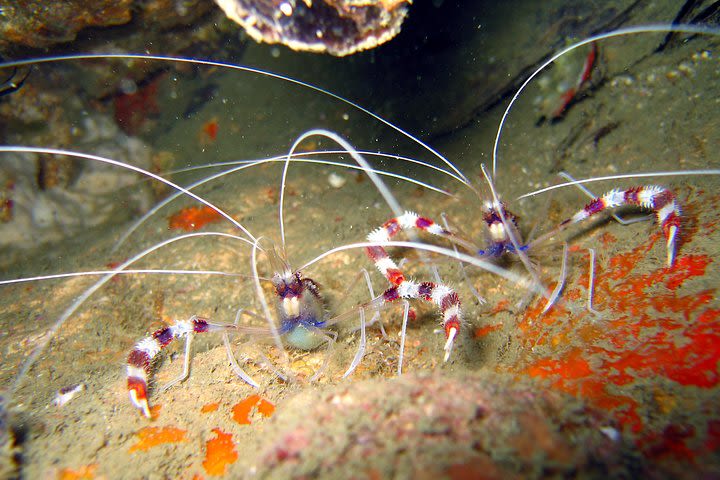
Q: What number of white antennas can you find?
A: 12